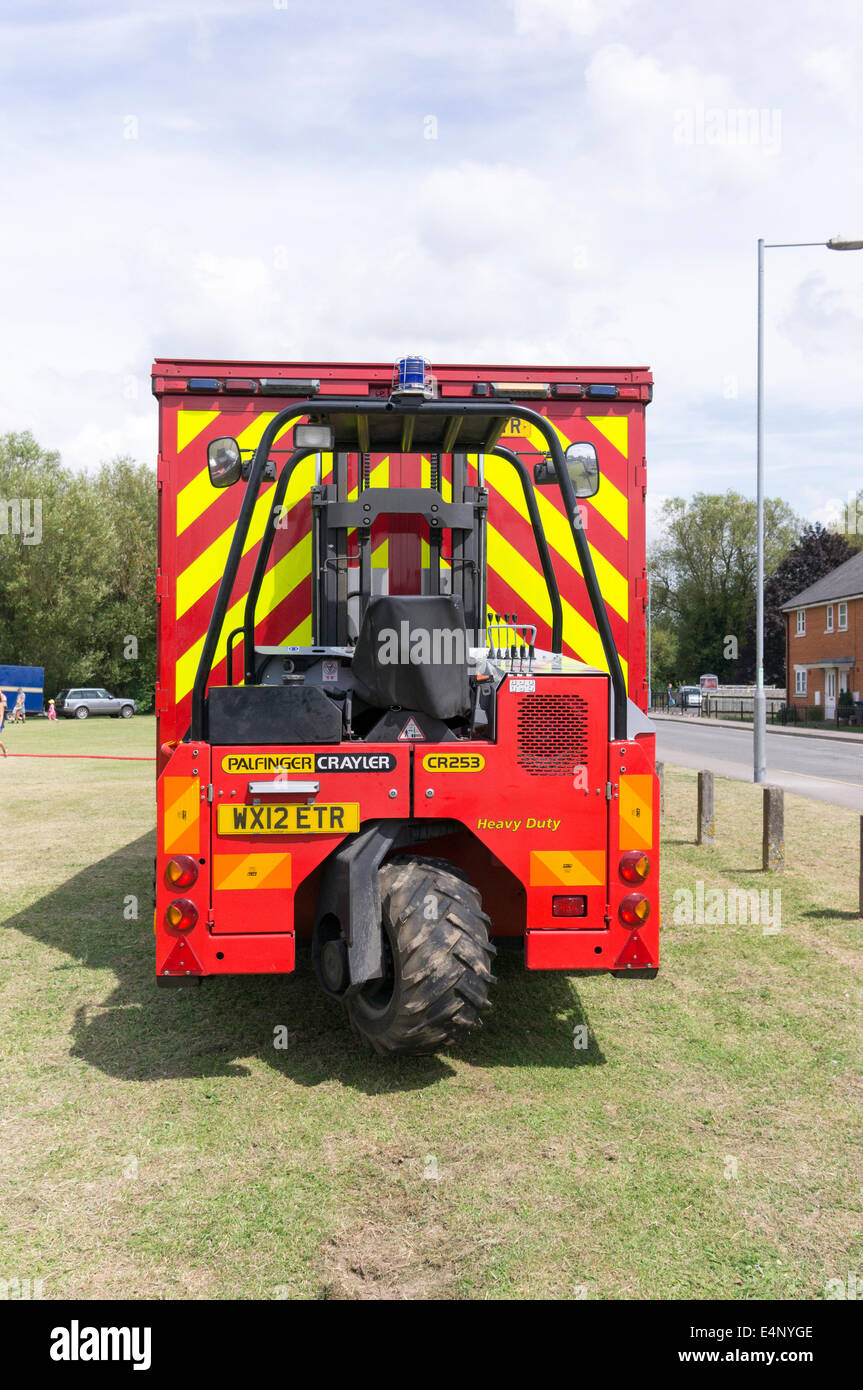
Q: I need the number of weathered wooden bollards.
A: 4